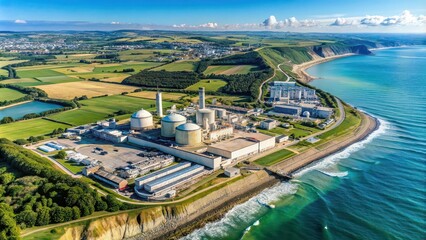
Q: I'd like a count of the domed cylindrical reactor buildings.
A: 3